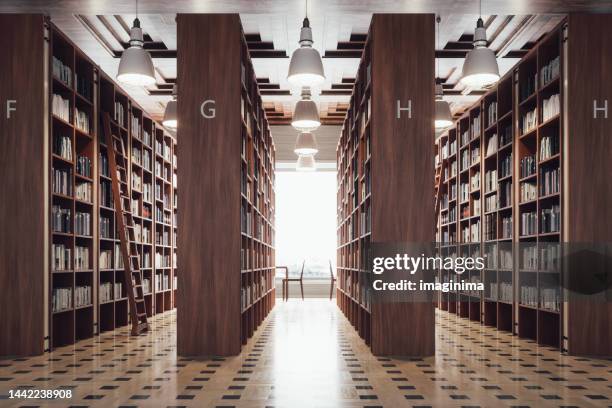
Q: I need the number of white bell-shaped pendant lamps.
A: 8